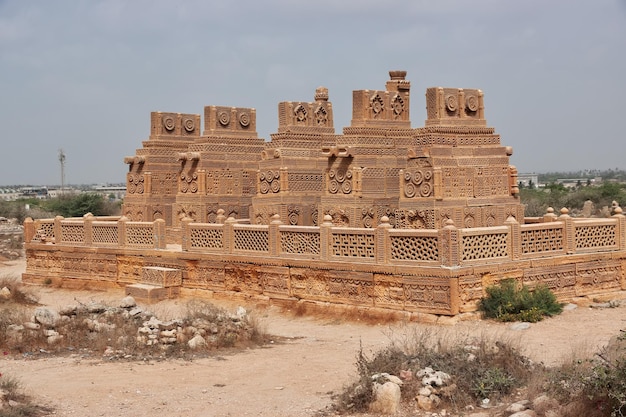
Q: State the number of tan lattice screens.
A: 12